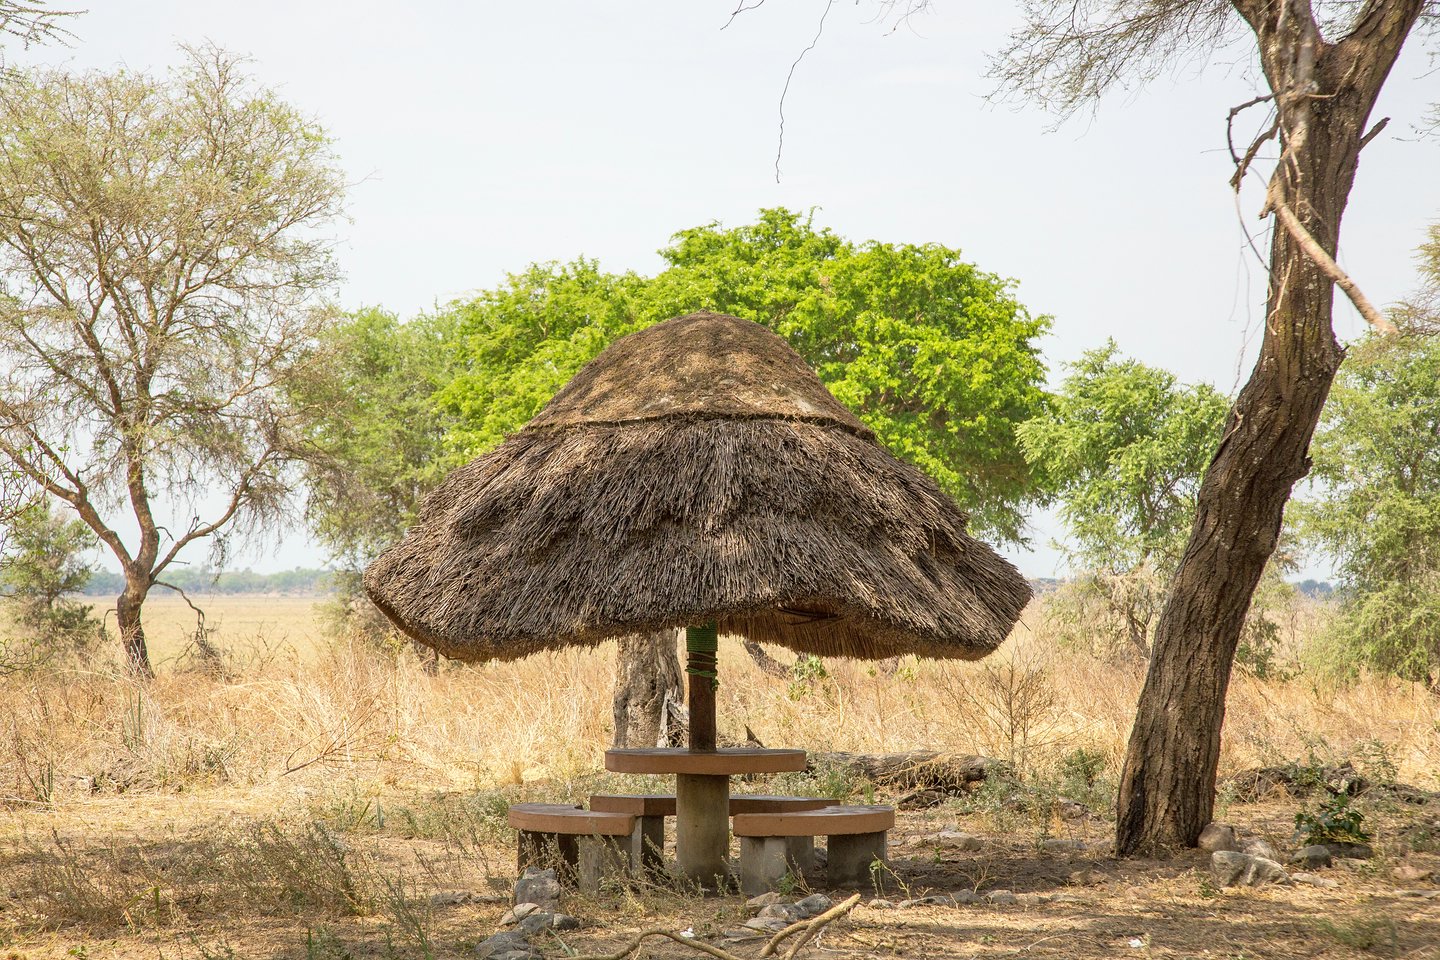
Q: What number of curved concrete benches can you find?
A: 3